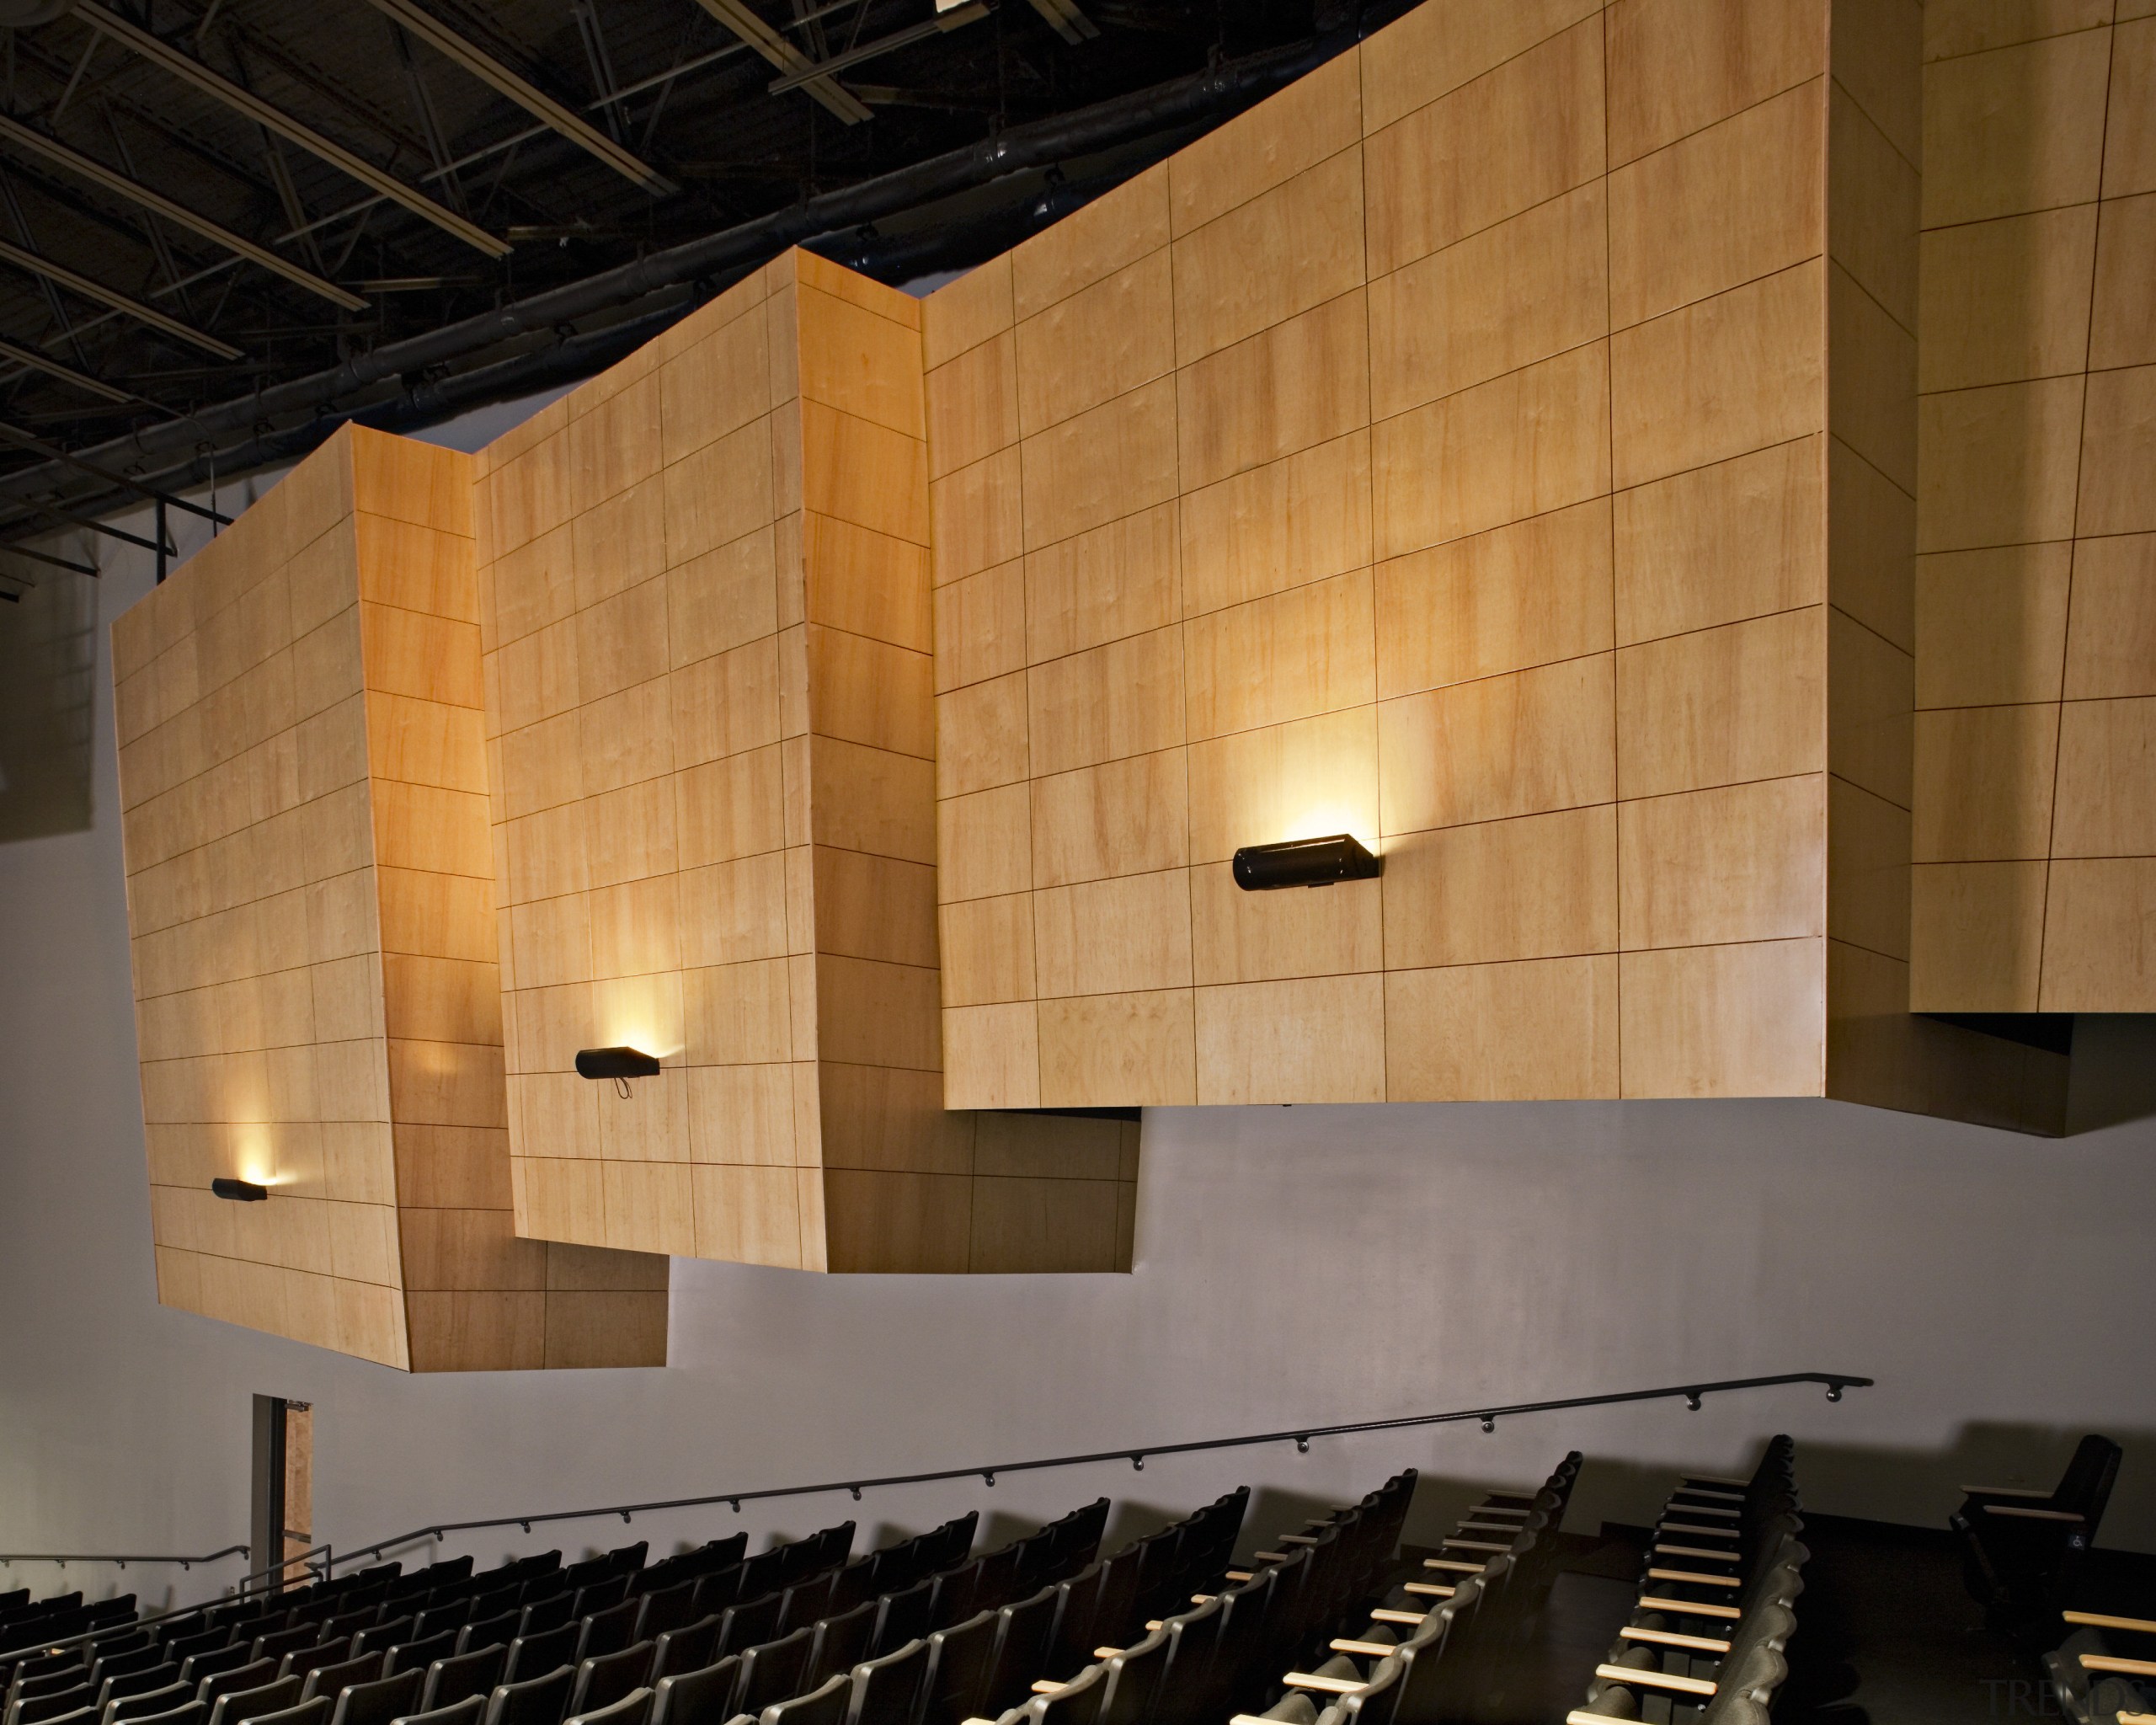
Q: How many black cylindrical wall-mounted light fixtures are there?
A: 3